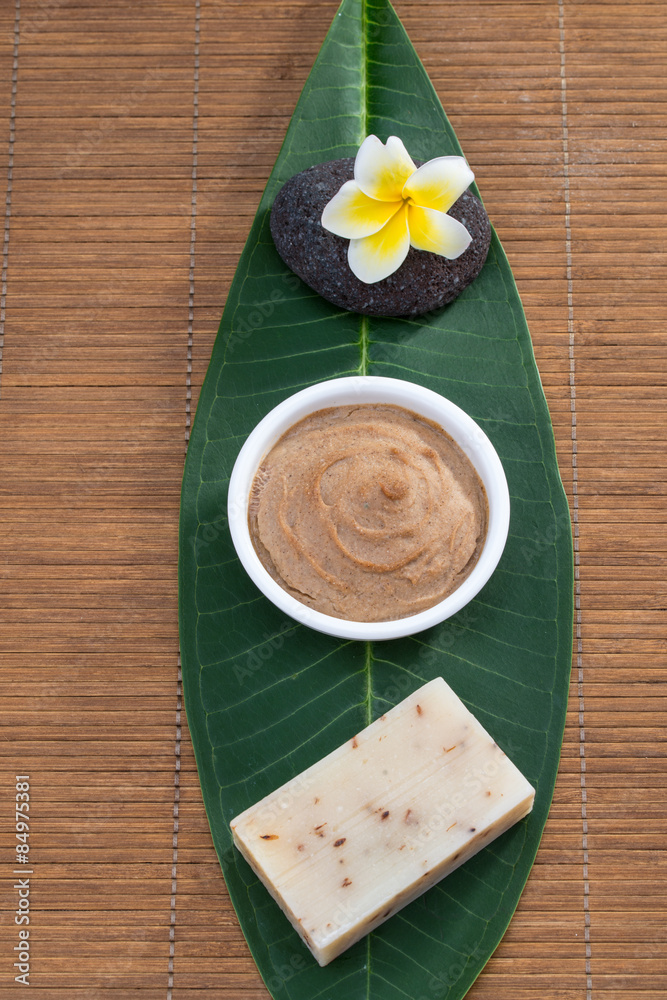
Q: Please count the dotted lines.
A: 3